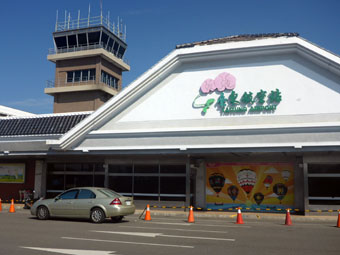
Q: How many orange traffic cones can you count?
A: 7